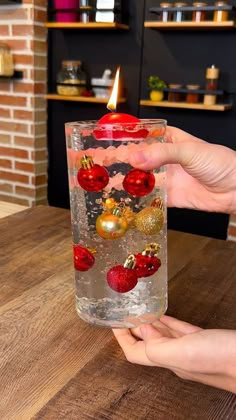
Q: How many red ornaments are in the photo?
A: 5